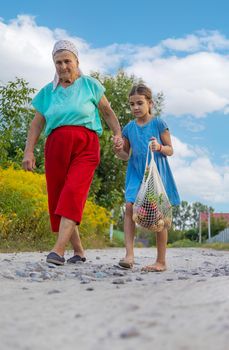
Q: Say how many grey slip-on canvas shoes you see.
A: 2